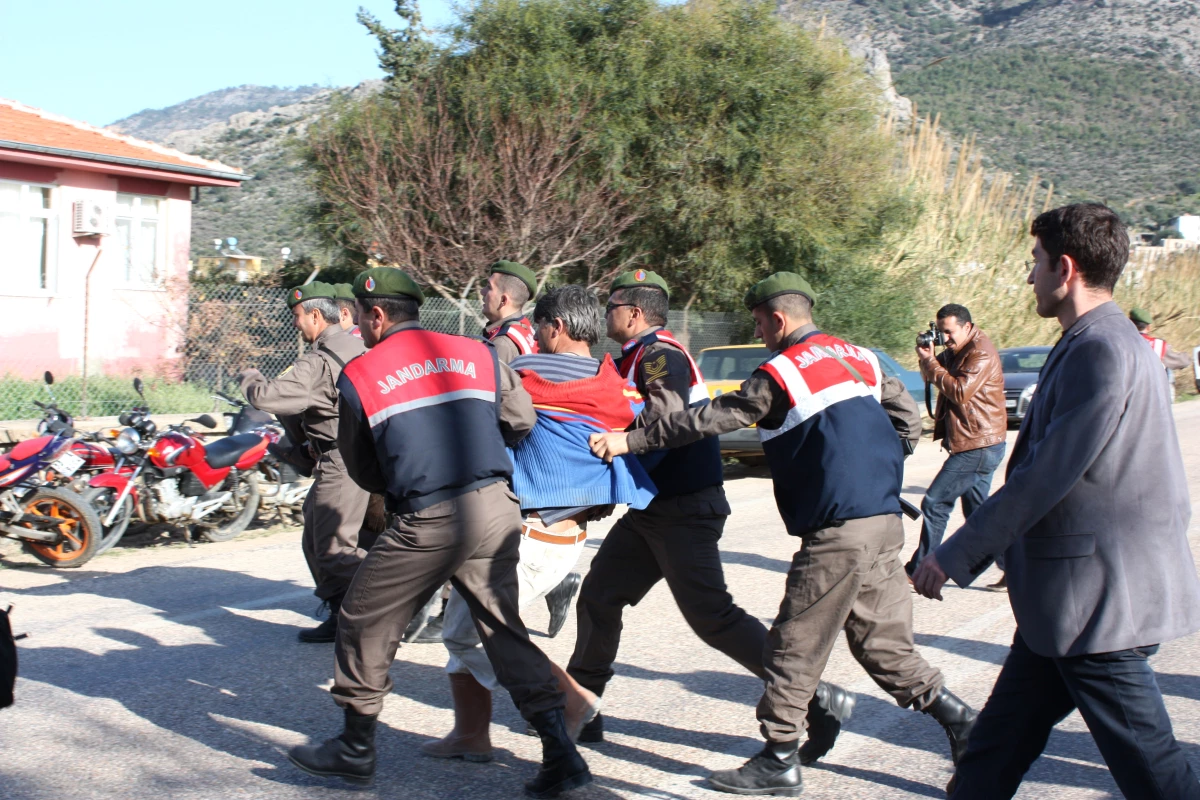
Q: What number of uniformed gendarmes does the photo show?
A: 7